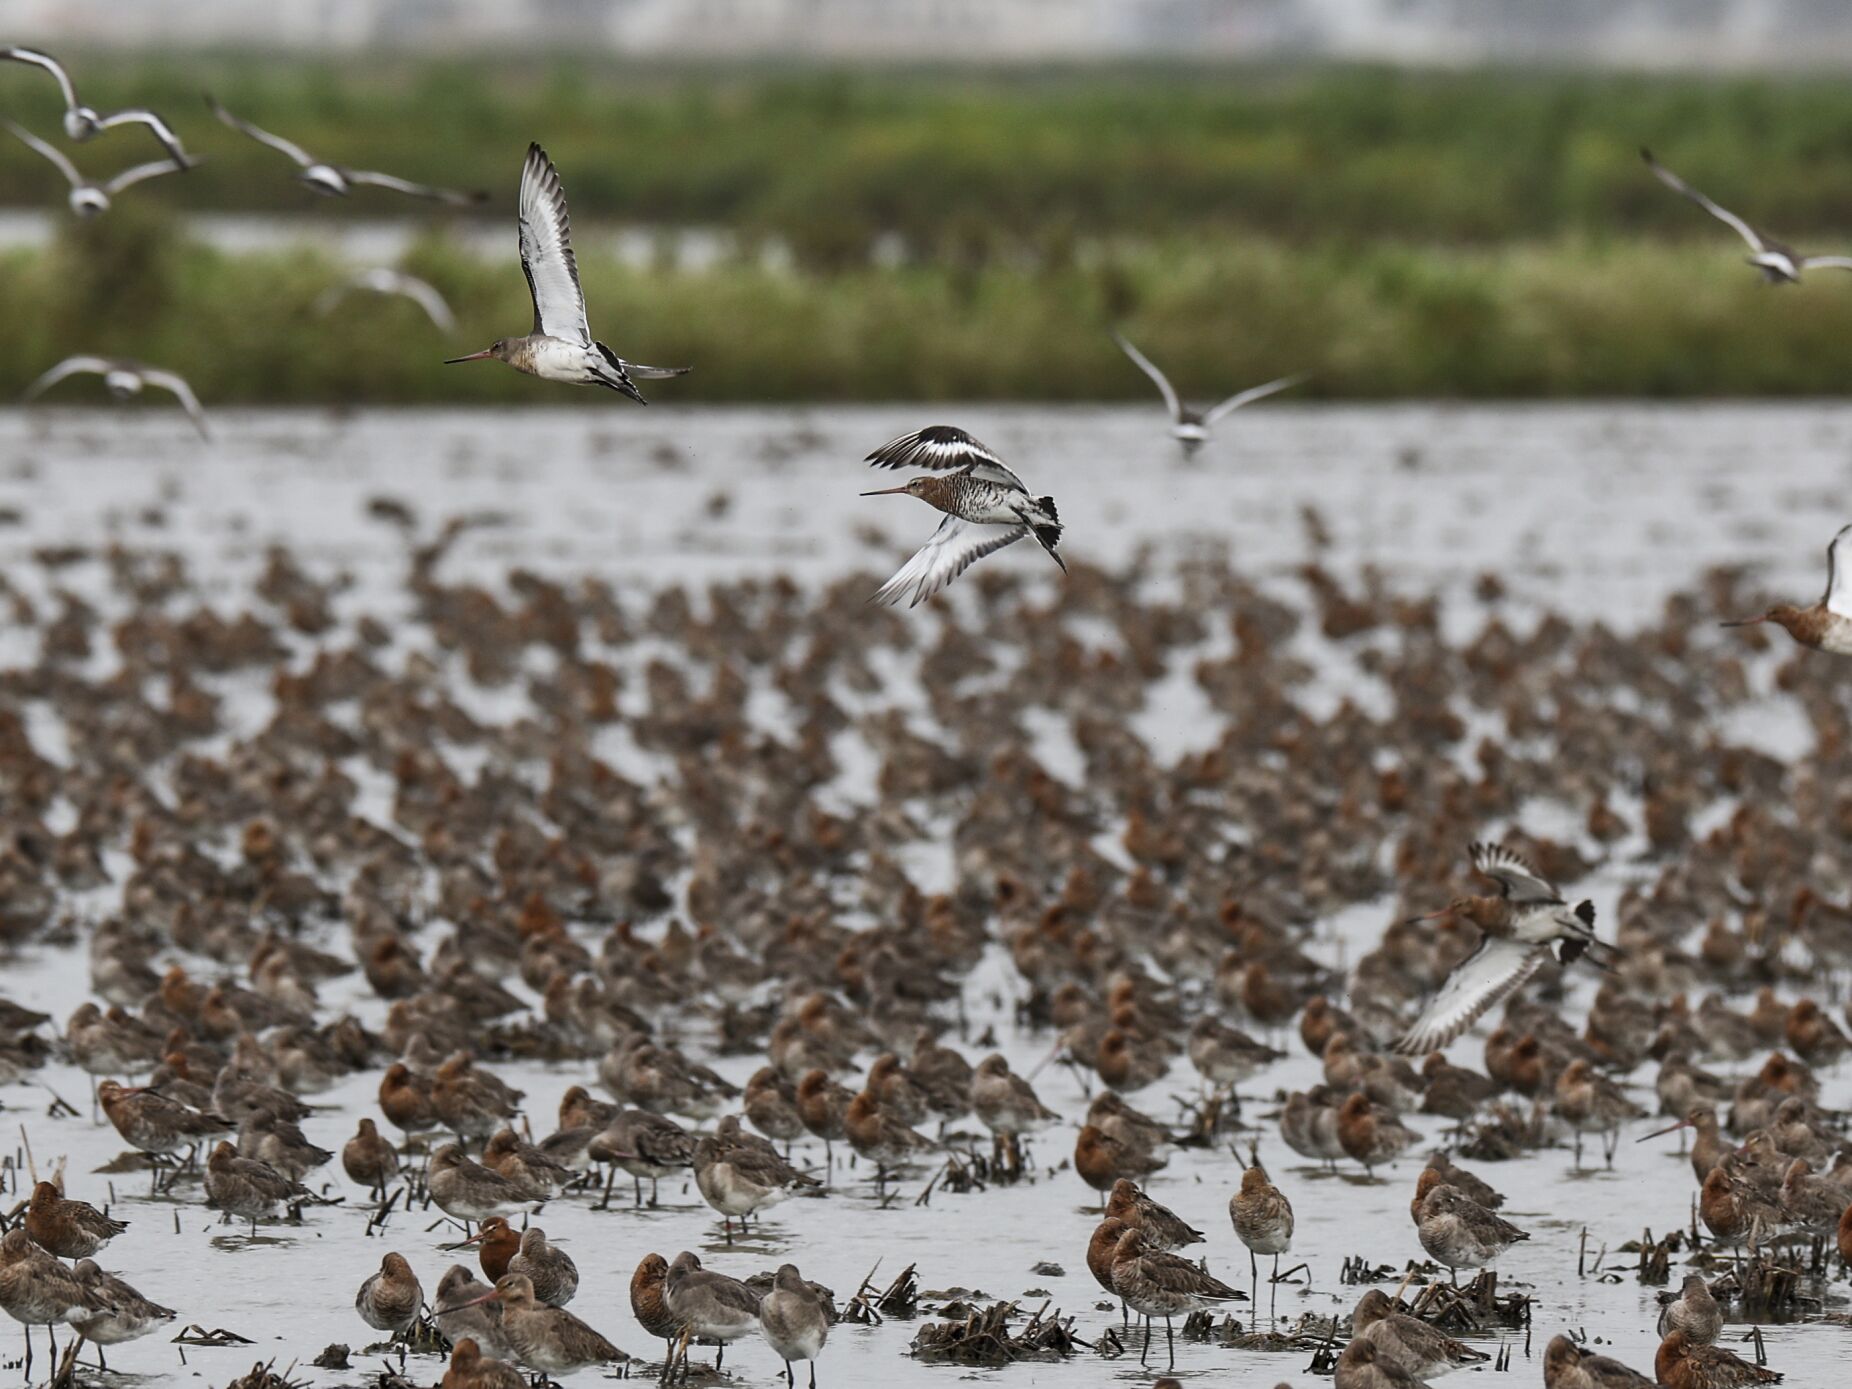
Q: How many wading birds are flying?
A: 11